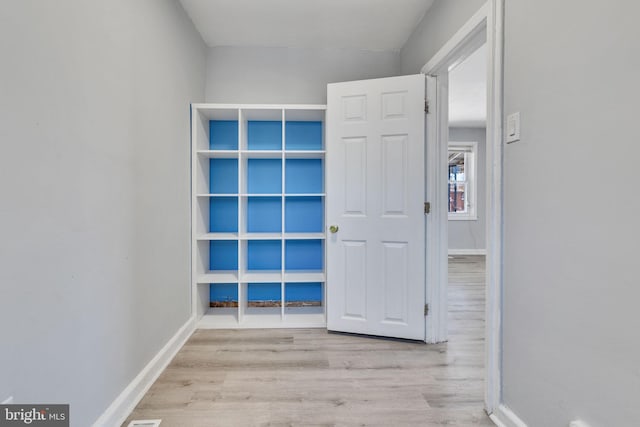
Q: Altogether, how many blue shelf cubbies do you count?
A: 15